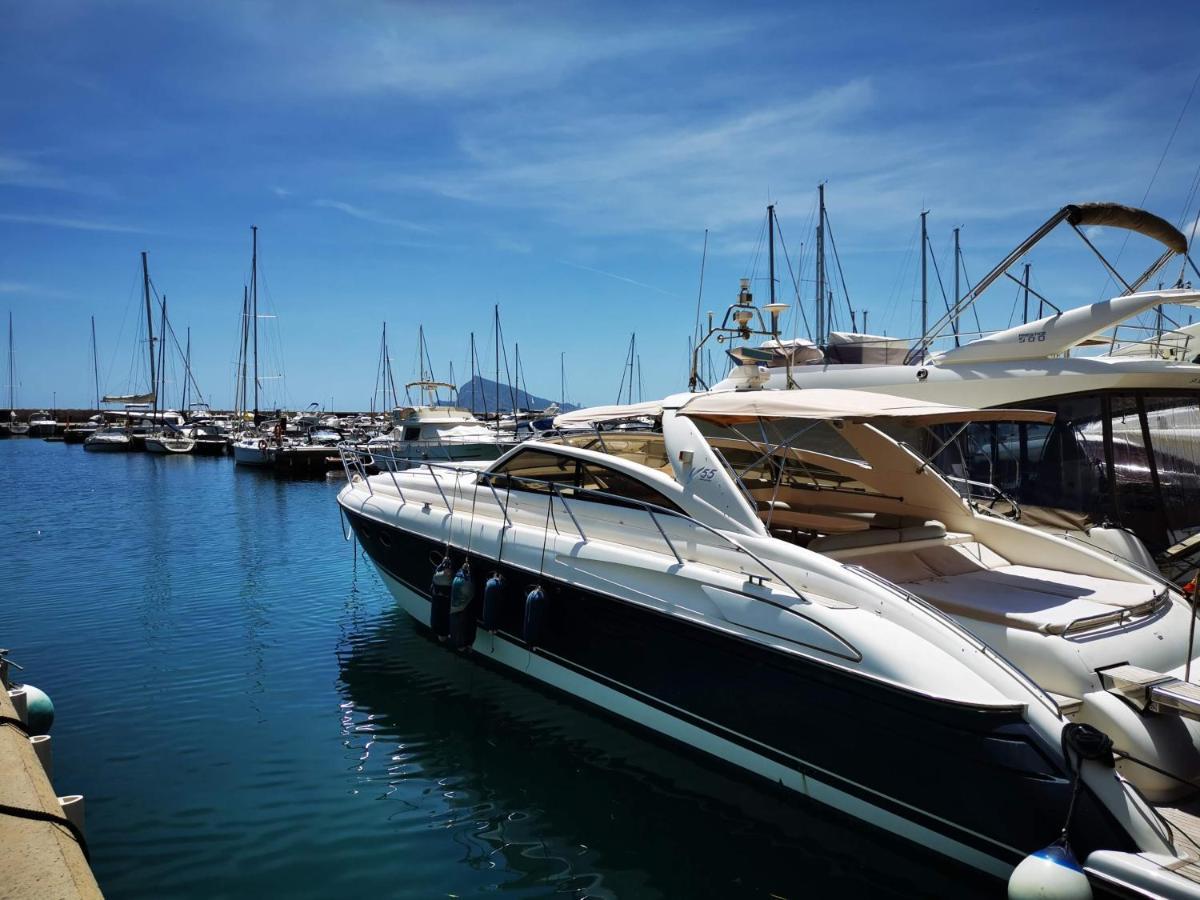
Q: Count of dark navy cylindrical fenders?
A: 4